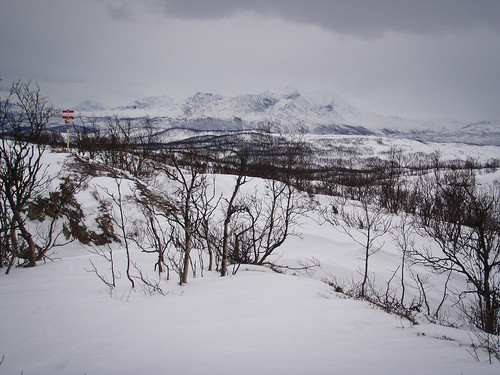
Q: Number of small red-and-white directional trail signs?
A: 1